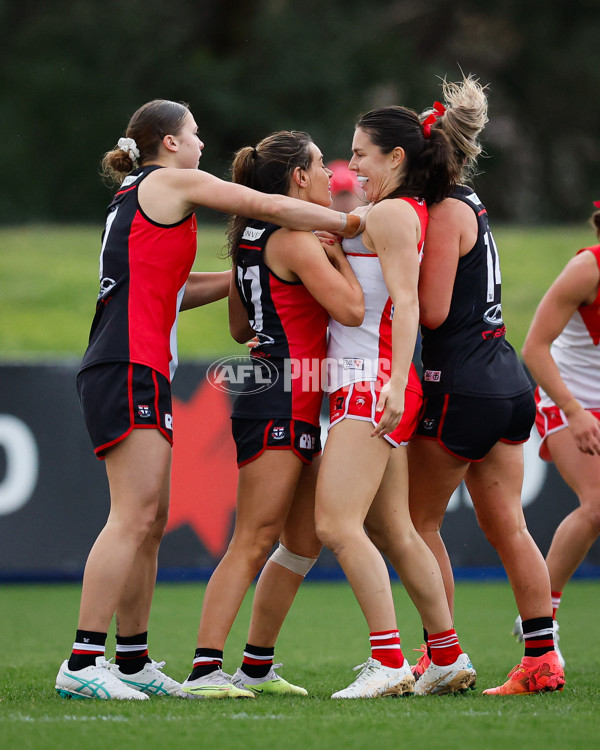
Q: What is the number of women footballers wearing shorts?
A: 5